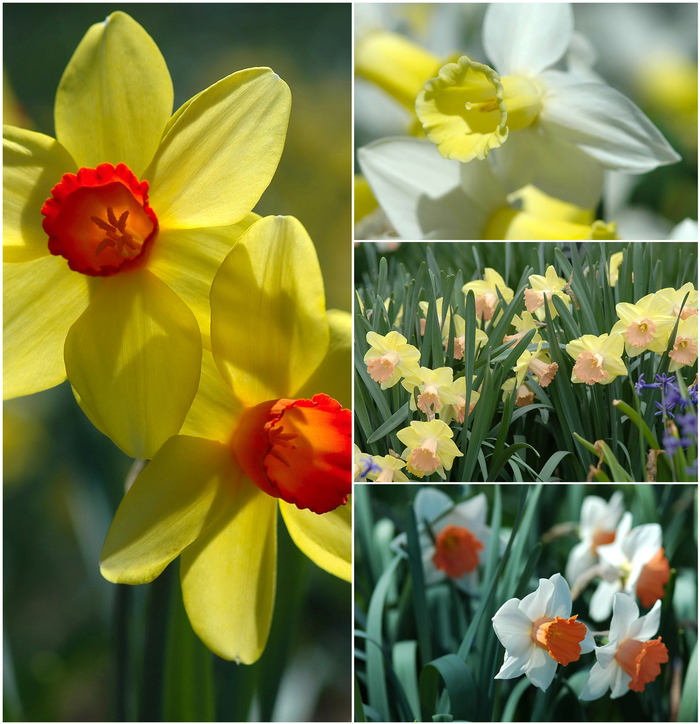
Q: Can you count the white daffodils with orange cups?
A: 5